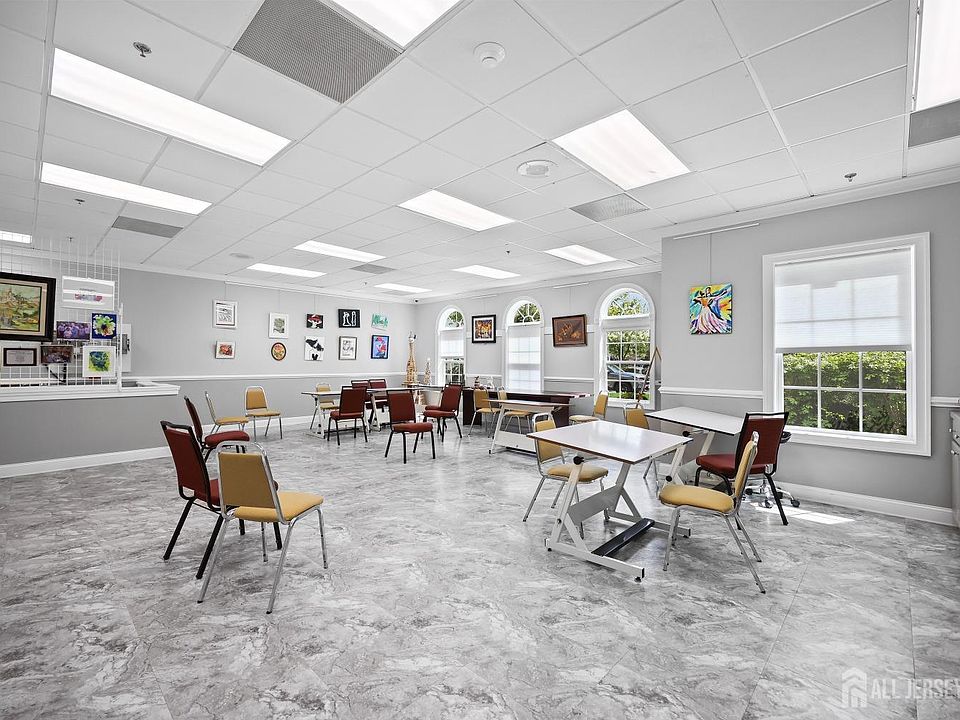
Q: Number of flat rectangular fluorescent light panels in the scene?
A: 12